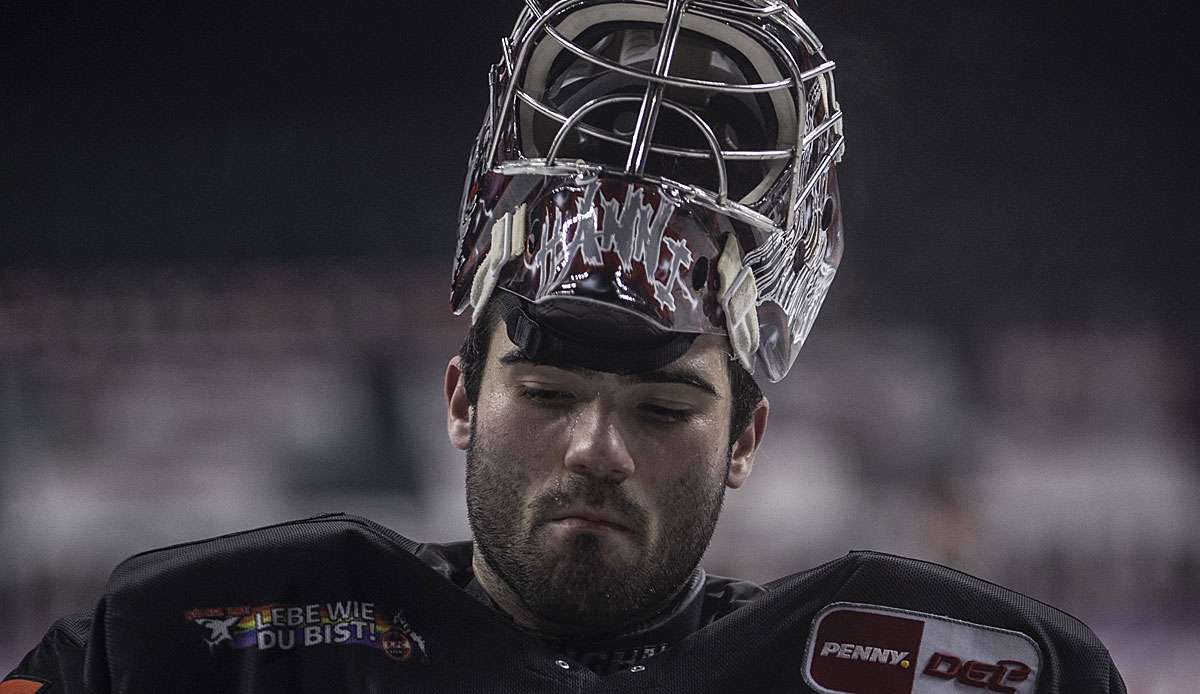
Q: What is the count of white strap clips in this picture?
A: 2